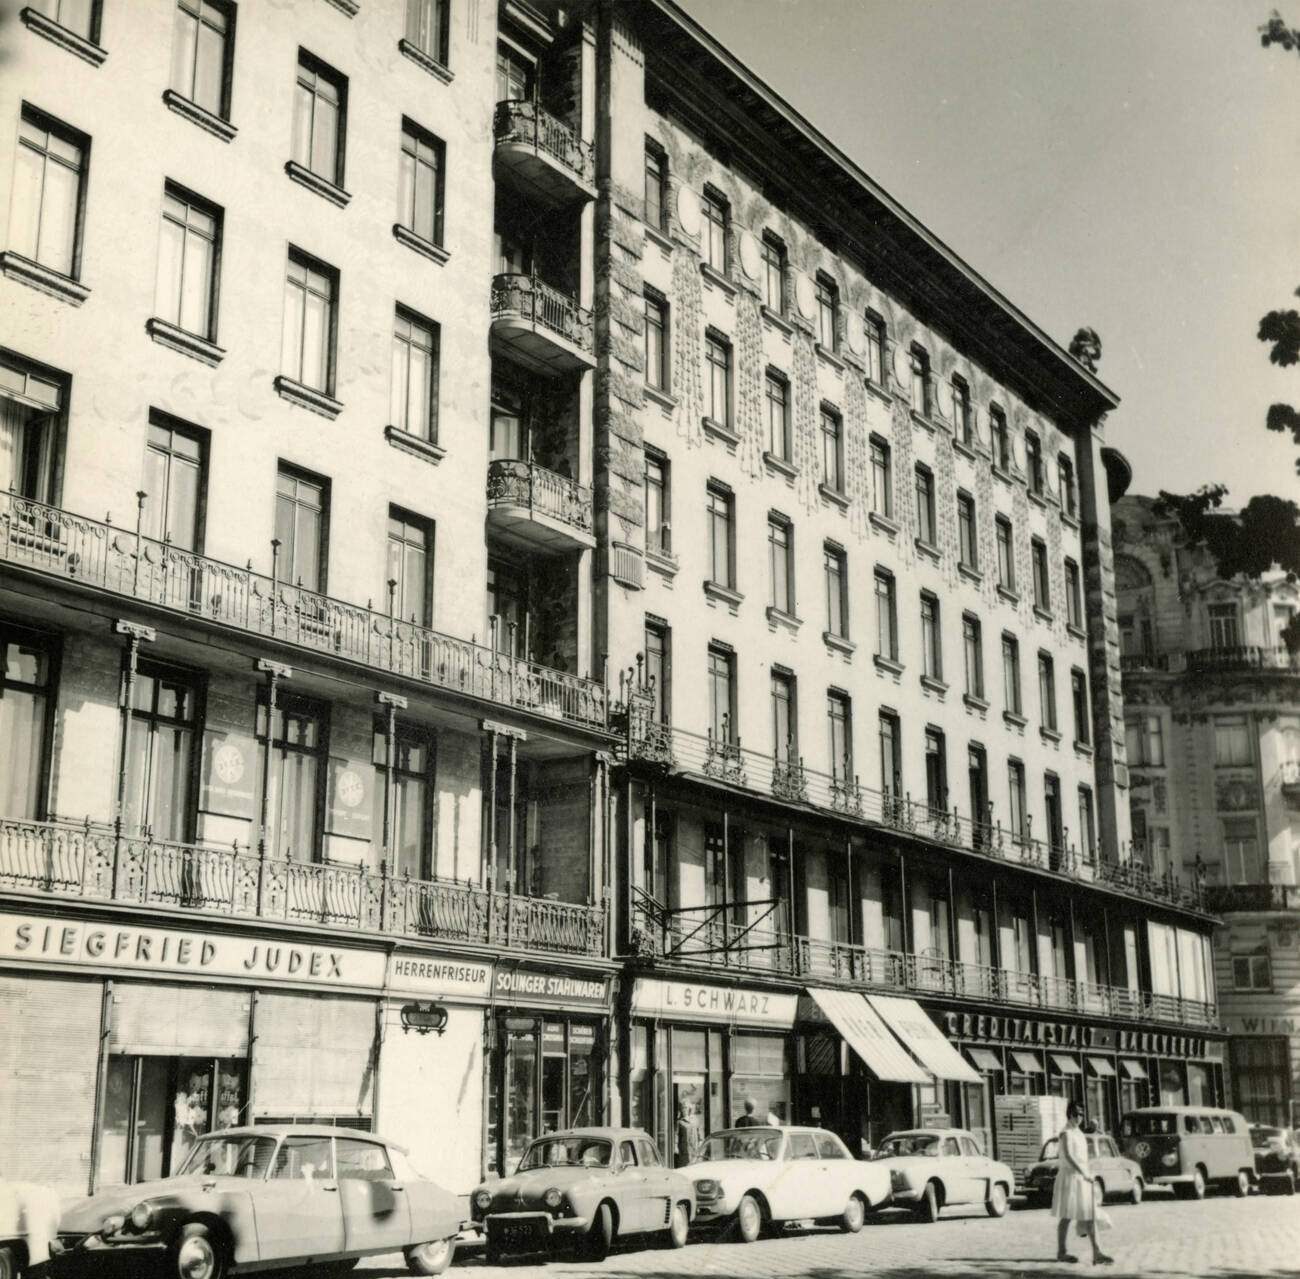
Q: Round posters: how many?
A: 2